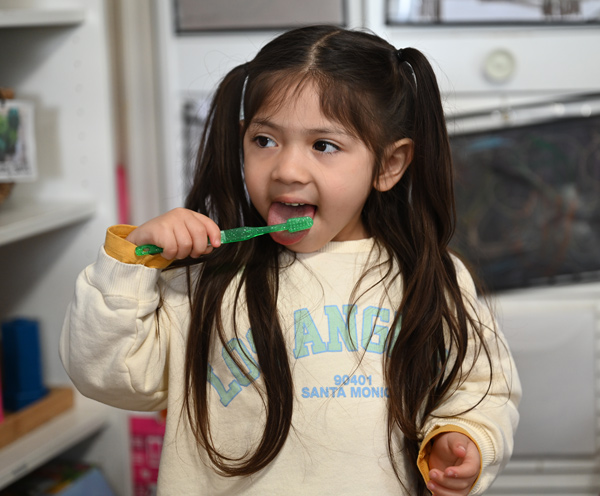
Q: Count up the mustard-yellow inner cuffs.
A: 2